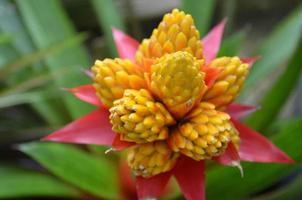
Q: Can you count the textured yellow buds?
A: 7